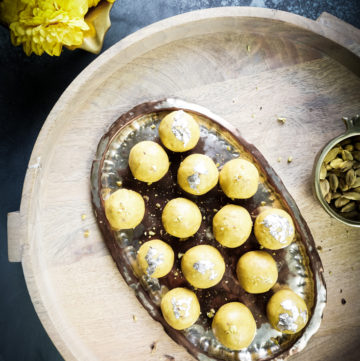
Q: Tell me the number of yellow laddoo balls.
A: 14